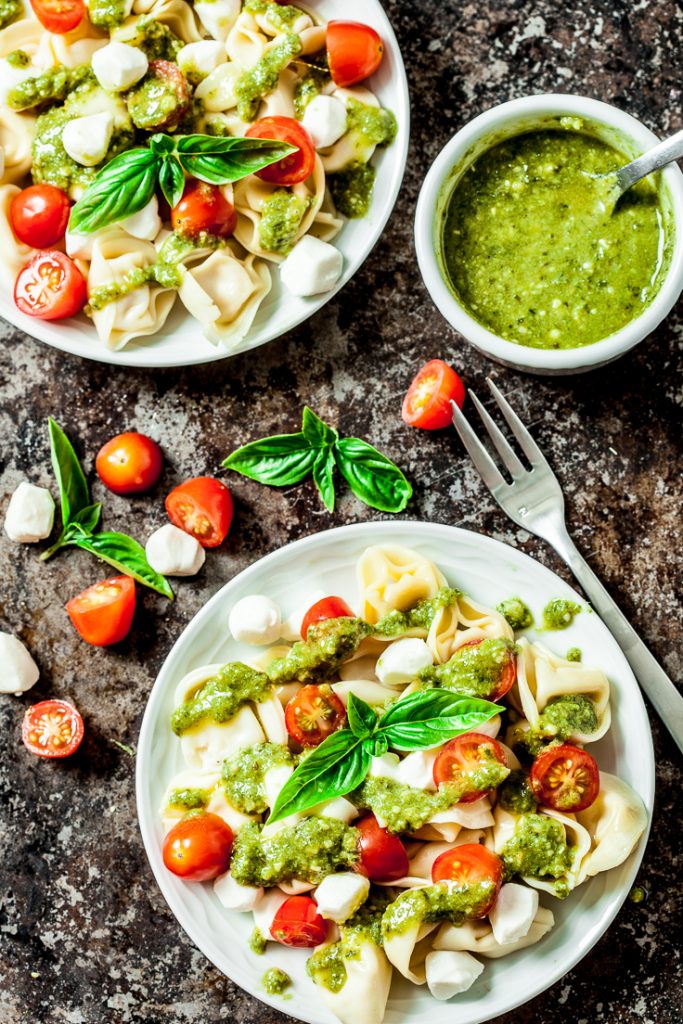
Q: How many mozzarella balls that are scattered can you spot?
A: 3